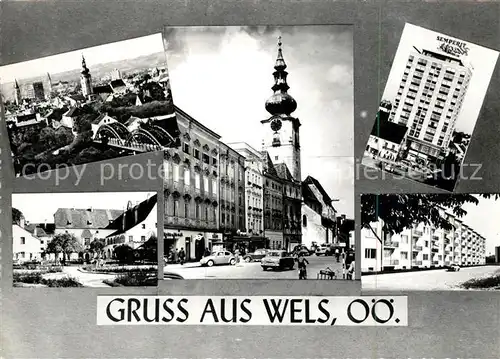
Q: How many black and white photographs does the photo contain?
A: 5